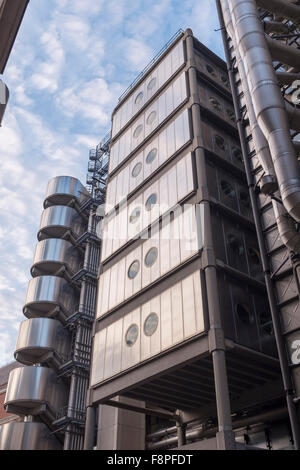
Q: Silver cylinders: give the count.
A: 7